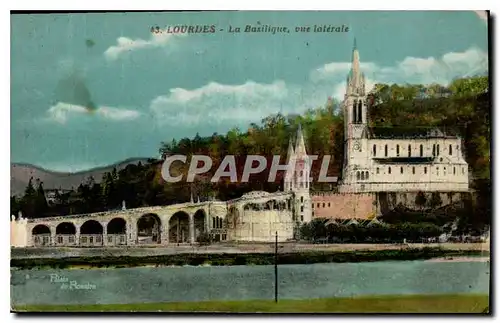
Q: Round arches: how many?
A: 7